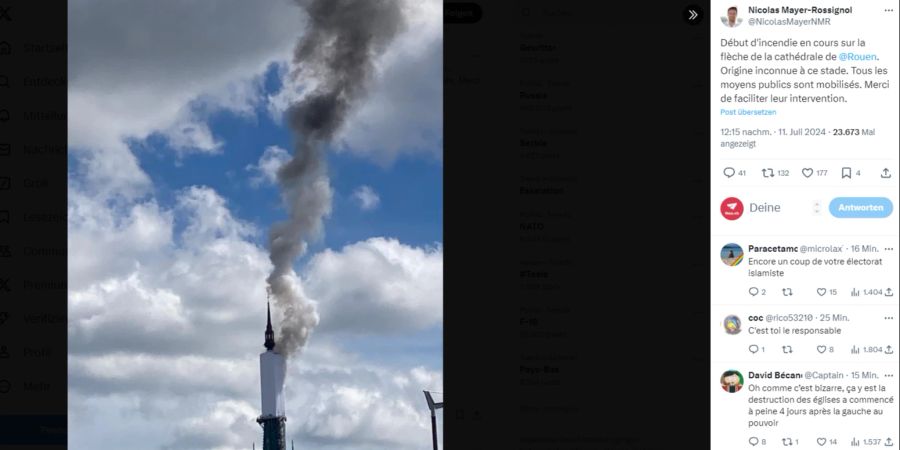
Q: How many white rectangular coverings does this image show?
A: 1